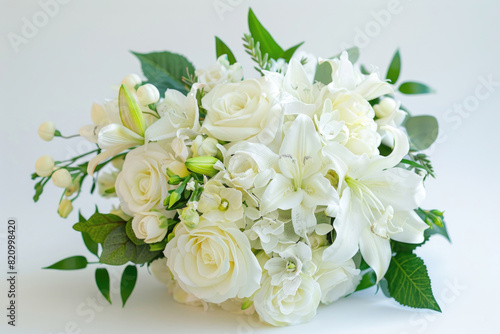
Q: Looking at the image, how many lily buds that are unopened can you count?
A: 2